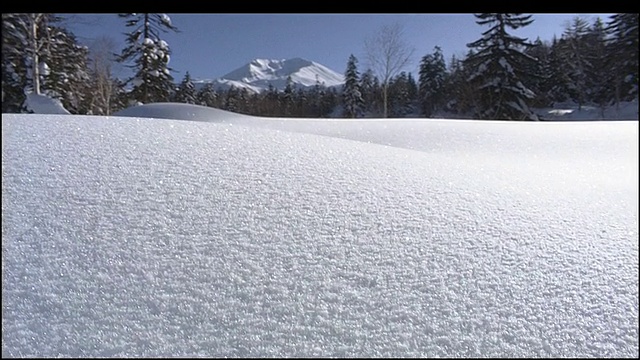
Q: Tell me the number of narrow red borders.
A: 0